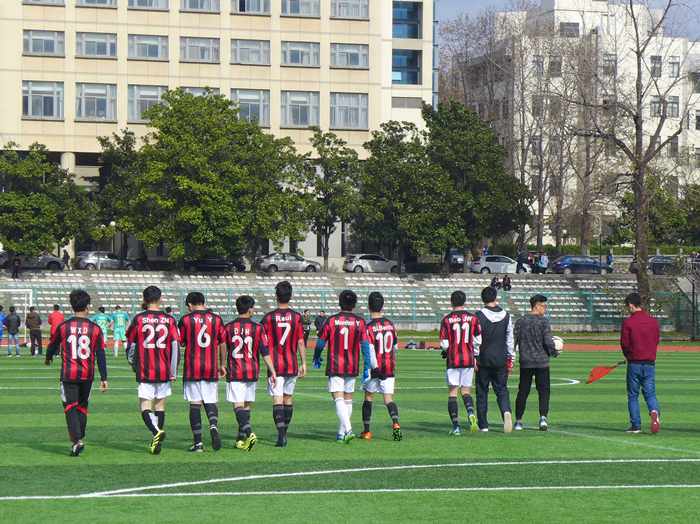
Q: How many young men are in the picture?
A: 11